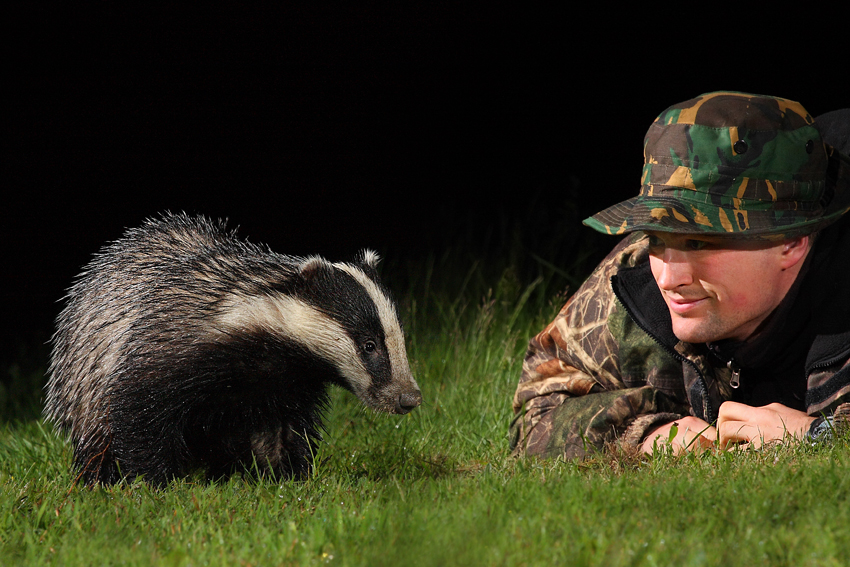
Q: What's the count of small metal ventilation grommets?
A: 2